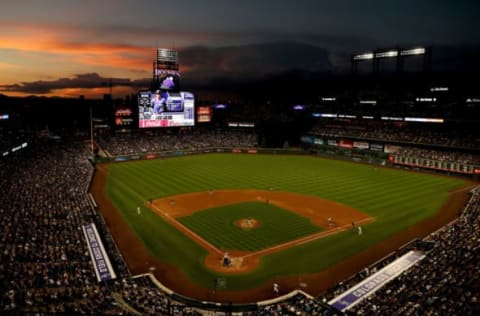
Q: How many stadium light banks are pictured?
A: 4